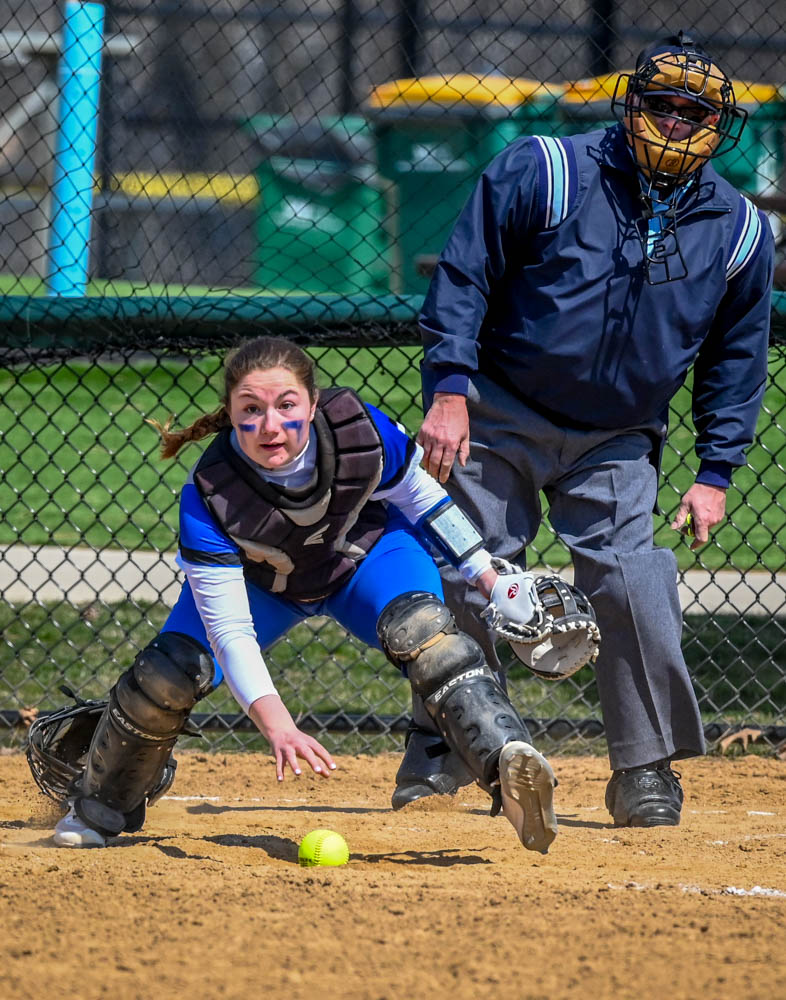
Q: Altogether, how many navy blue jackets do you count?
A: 1